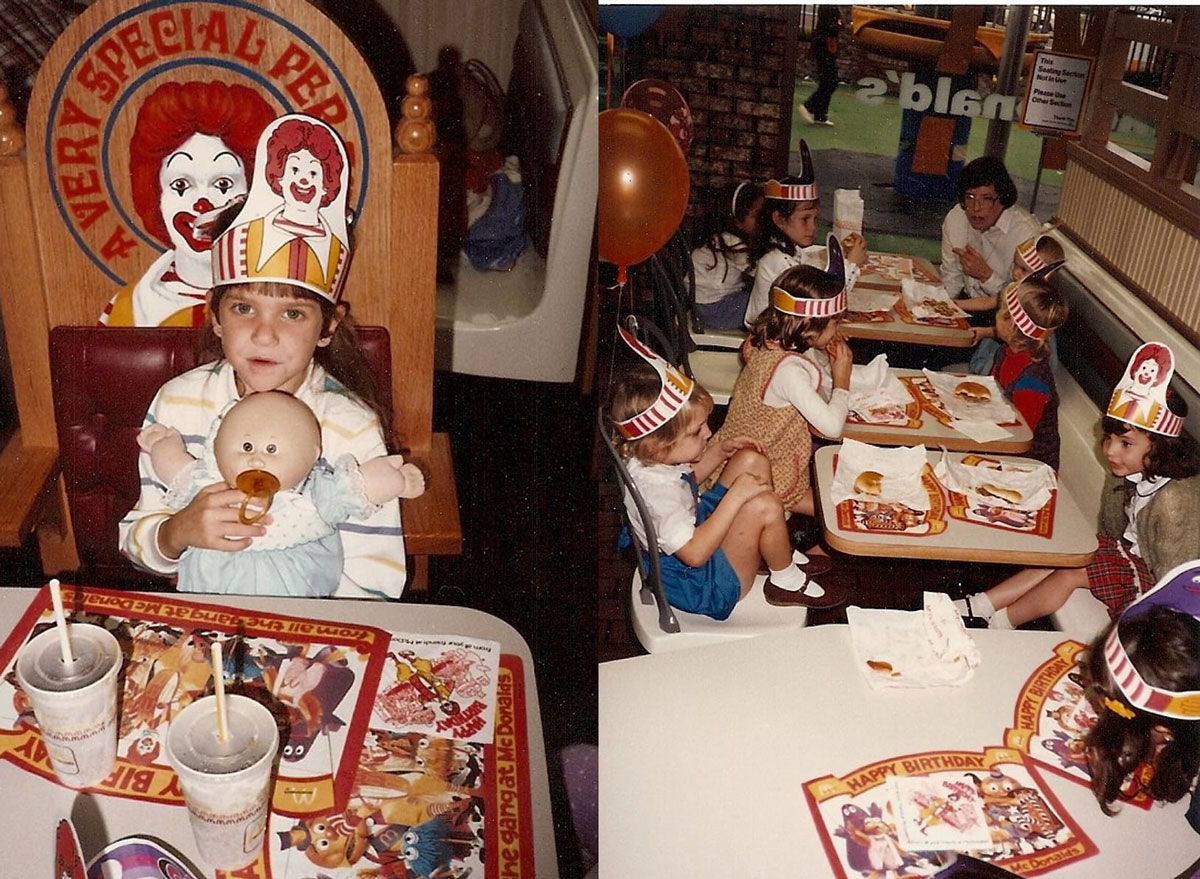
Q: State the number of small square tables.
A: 4